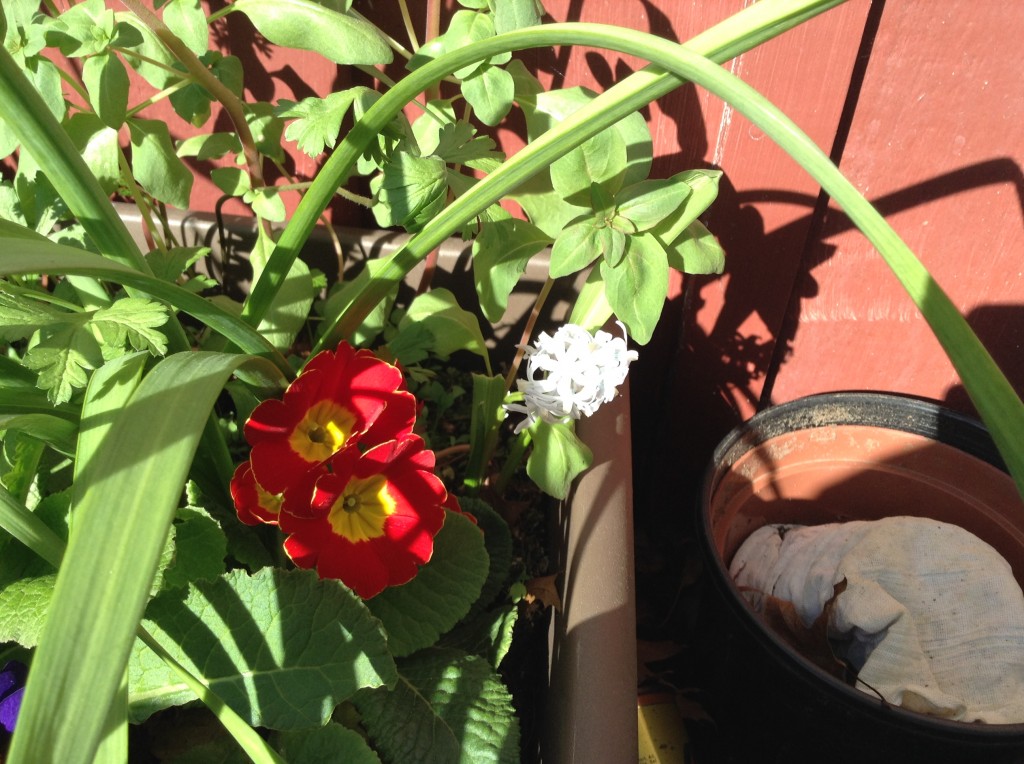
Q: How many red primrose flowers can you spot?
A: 3